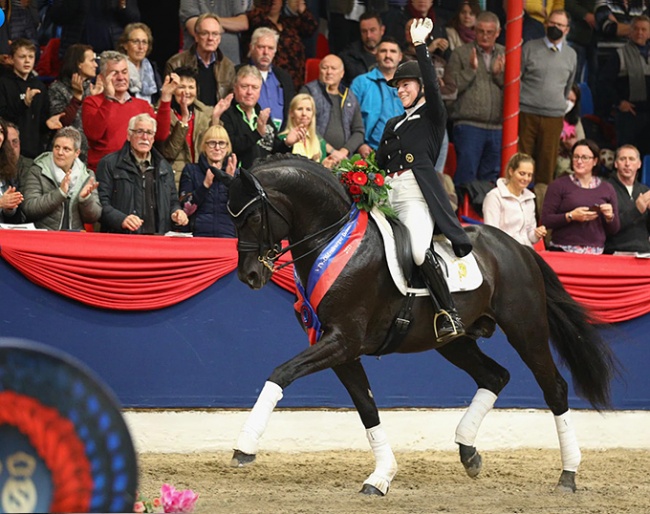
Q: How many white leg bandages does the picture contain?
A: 4